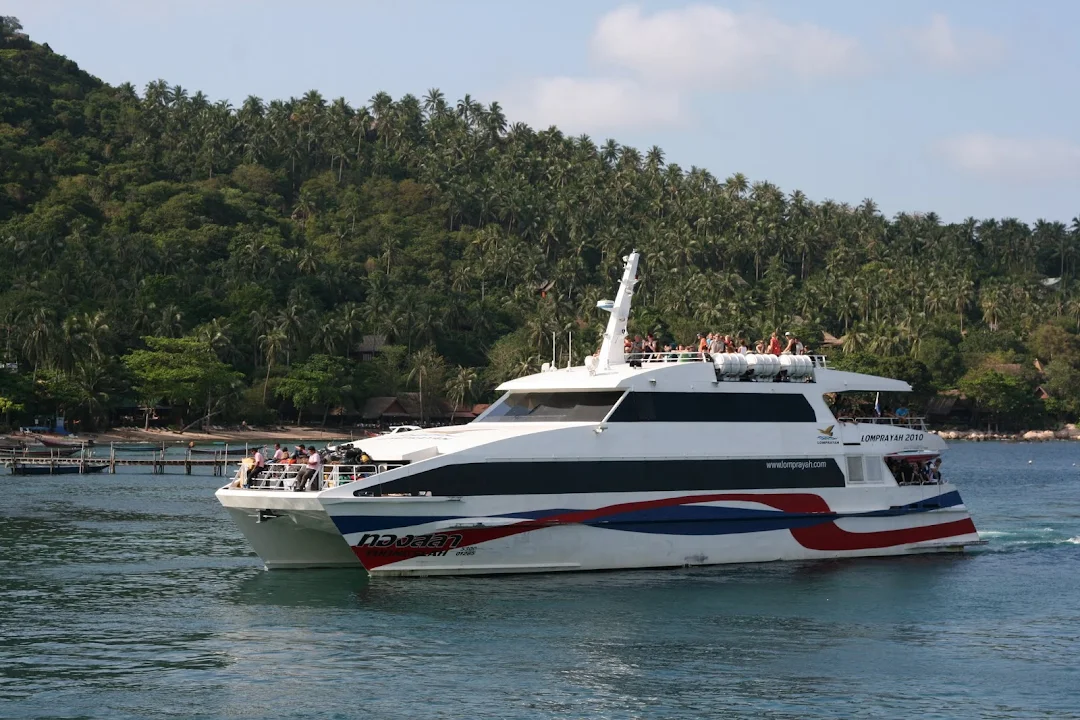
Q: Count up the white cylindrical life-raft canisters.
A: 3